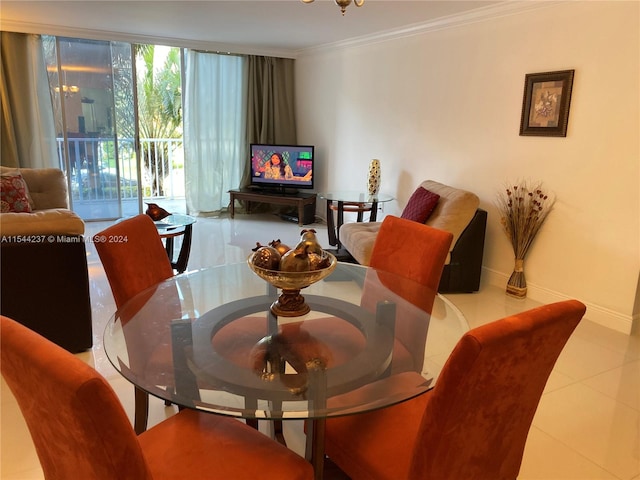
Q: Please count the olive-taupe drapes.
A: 2